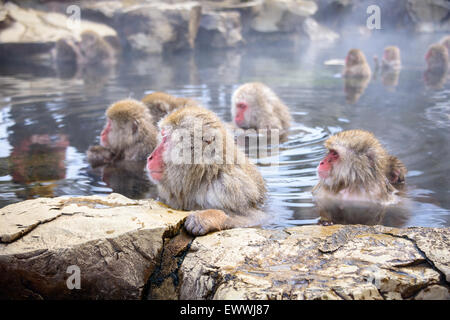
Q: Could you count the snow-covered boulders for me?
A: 0